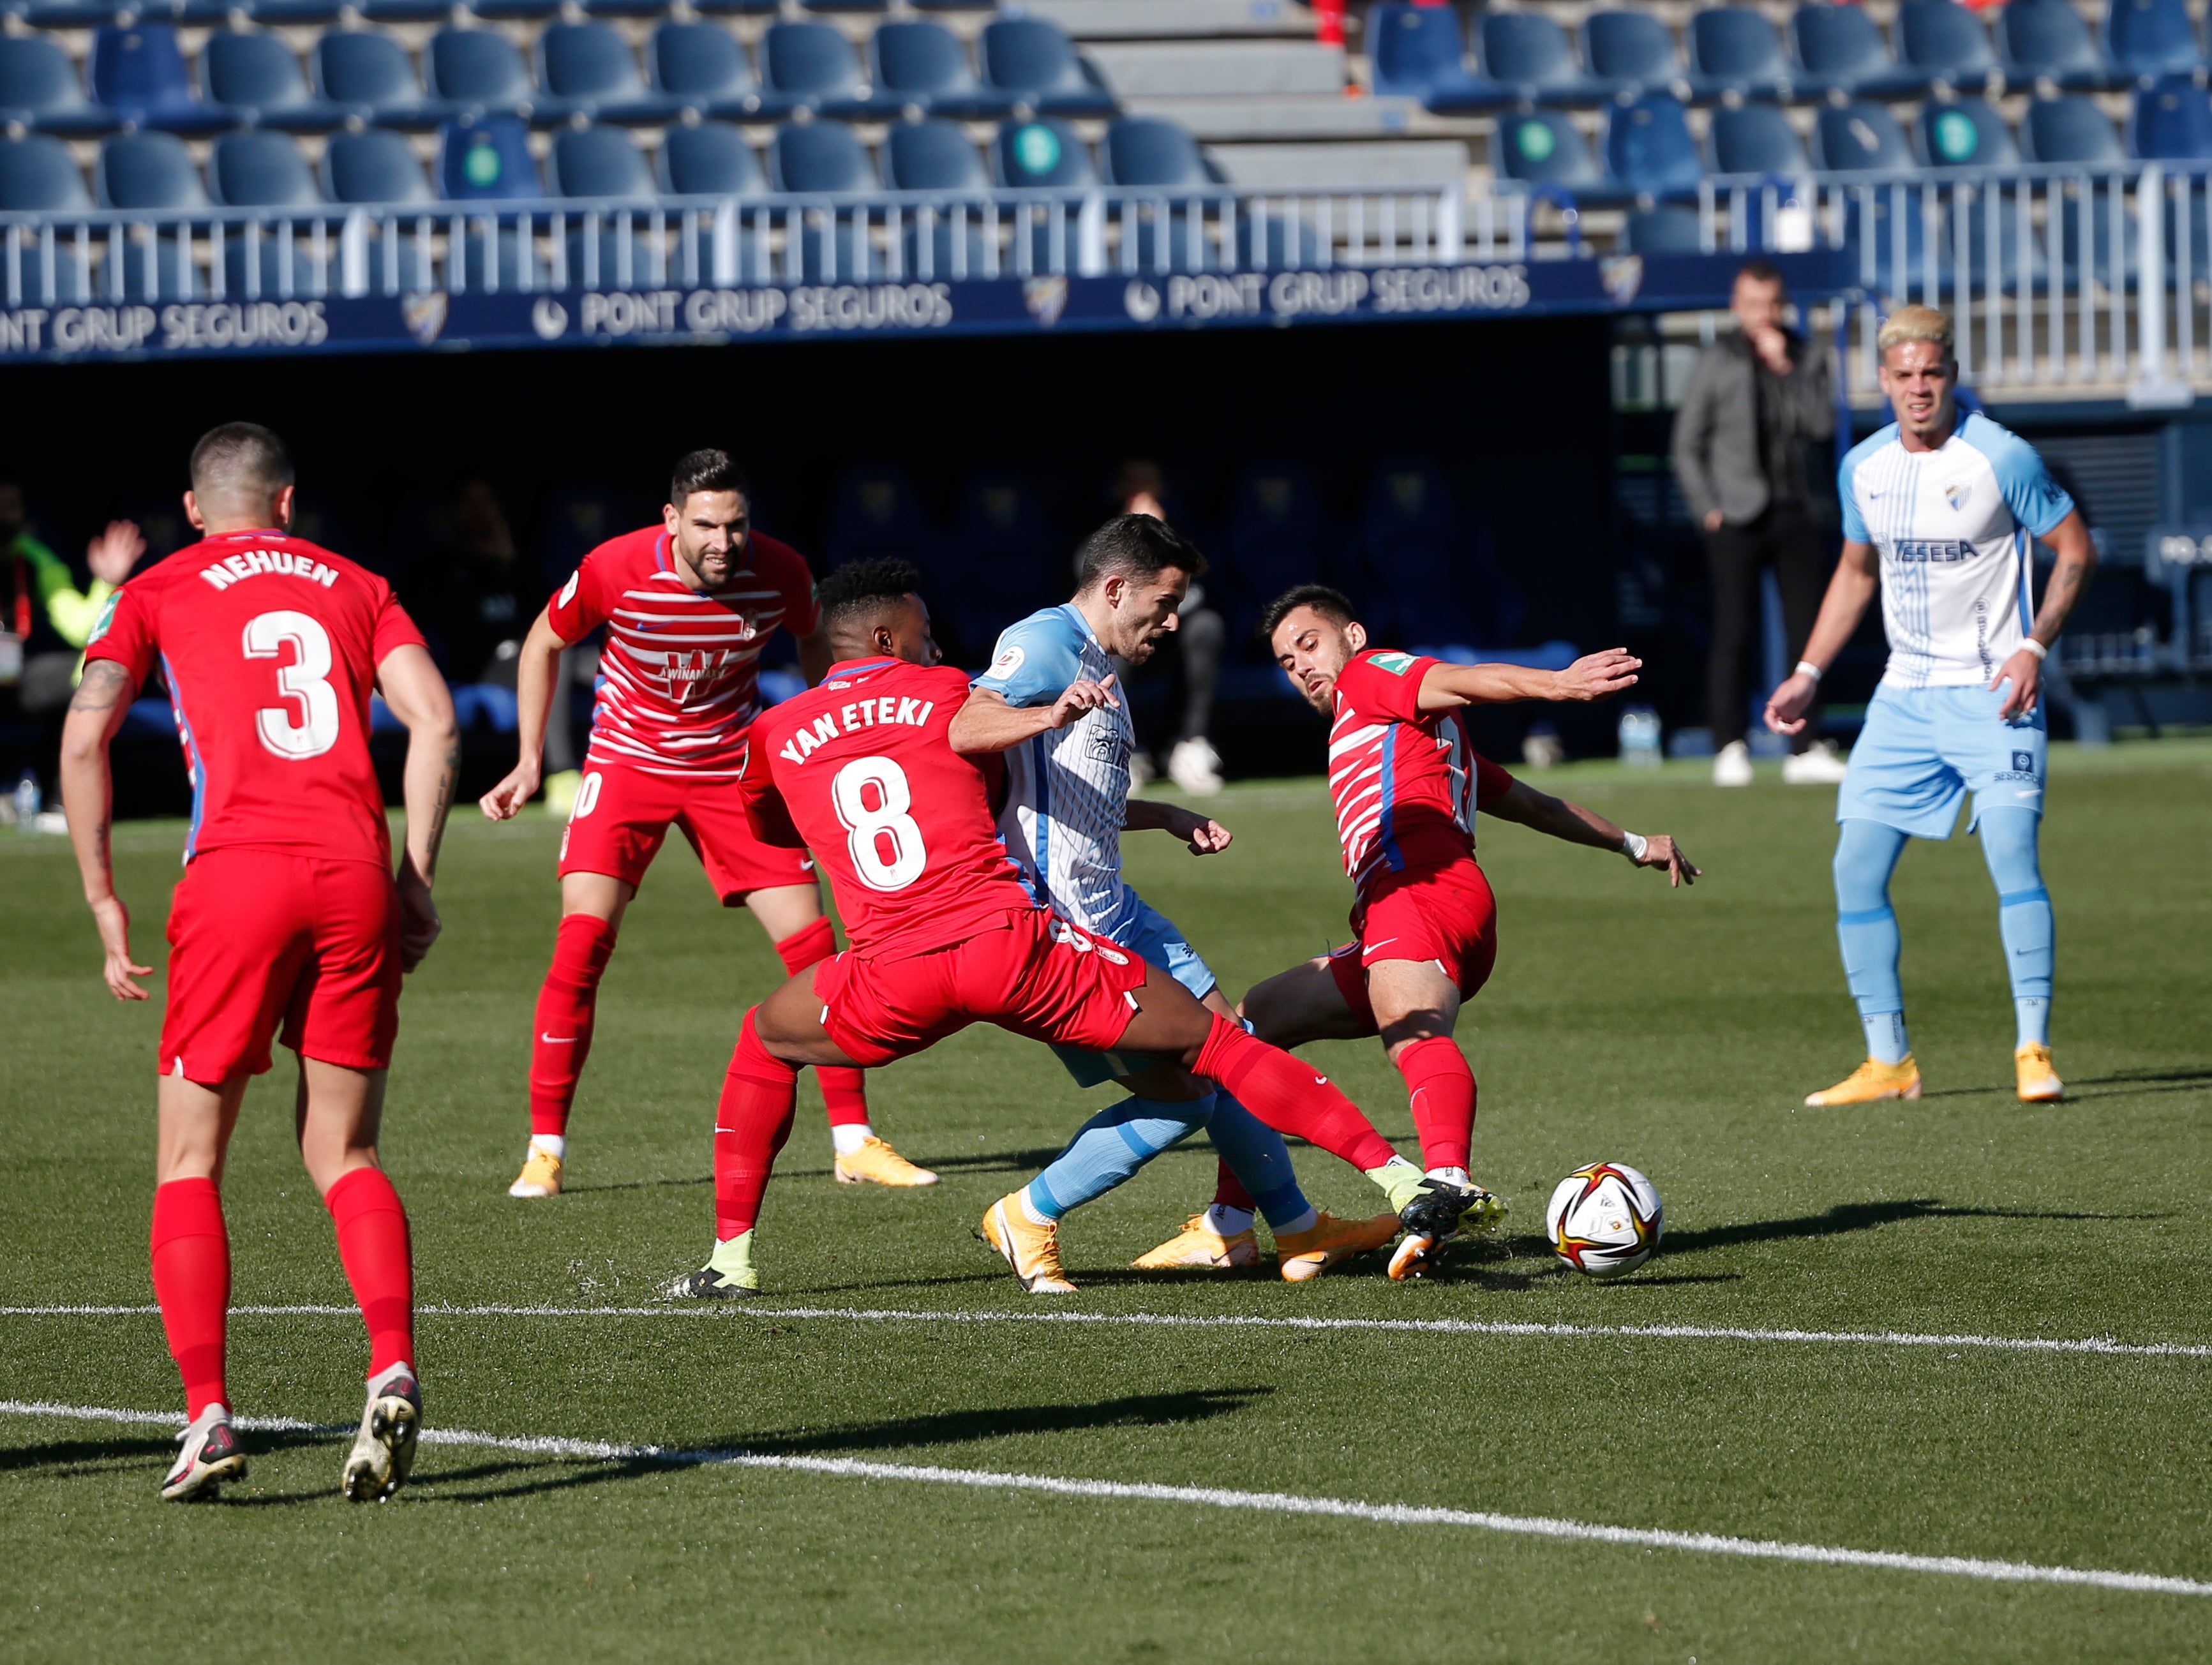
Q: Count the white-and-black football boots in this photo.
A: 2